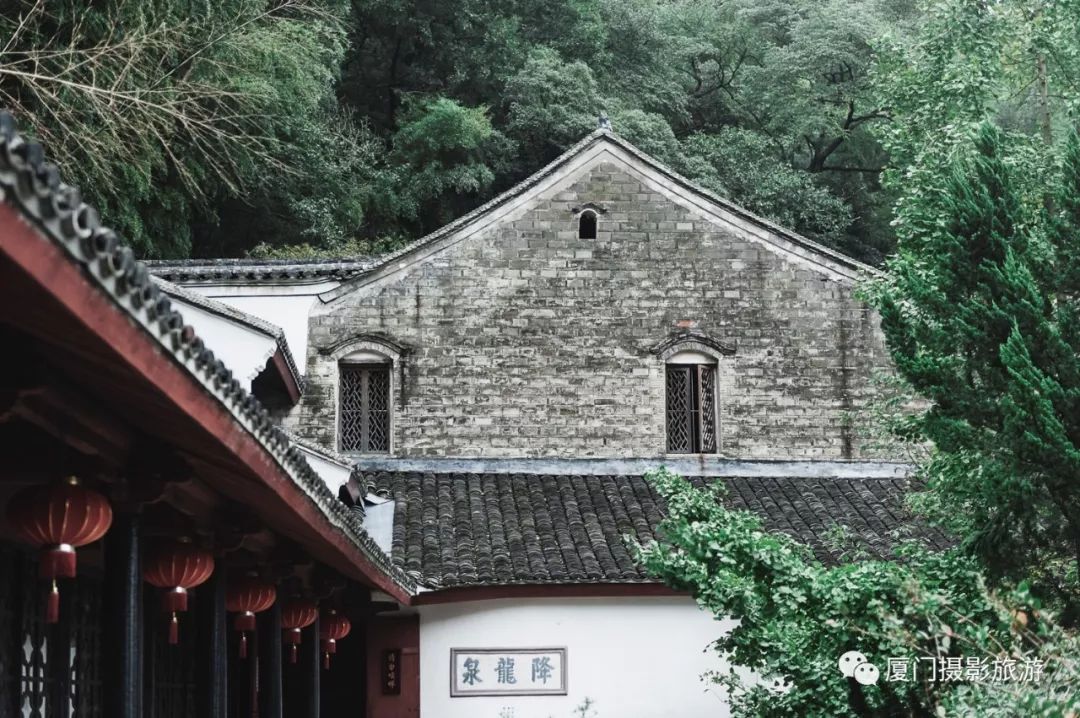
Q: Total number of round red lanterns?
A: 5